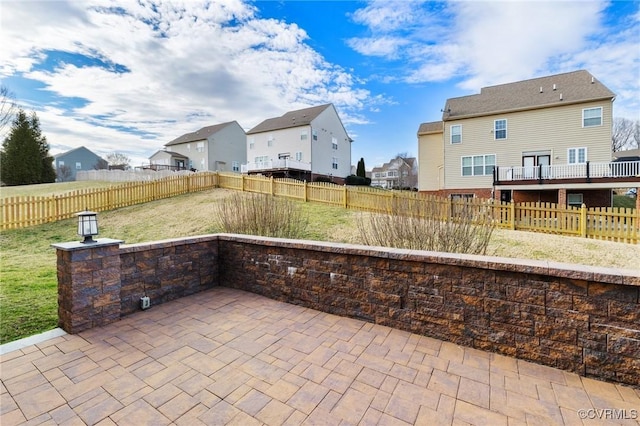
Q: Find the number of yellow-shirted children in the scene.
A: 0